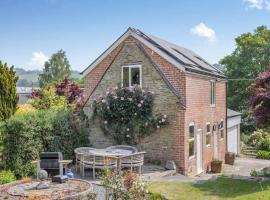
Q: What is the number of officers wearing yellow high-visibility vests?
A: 0